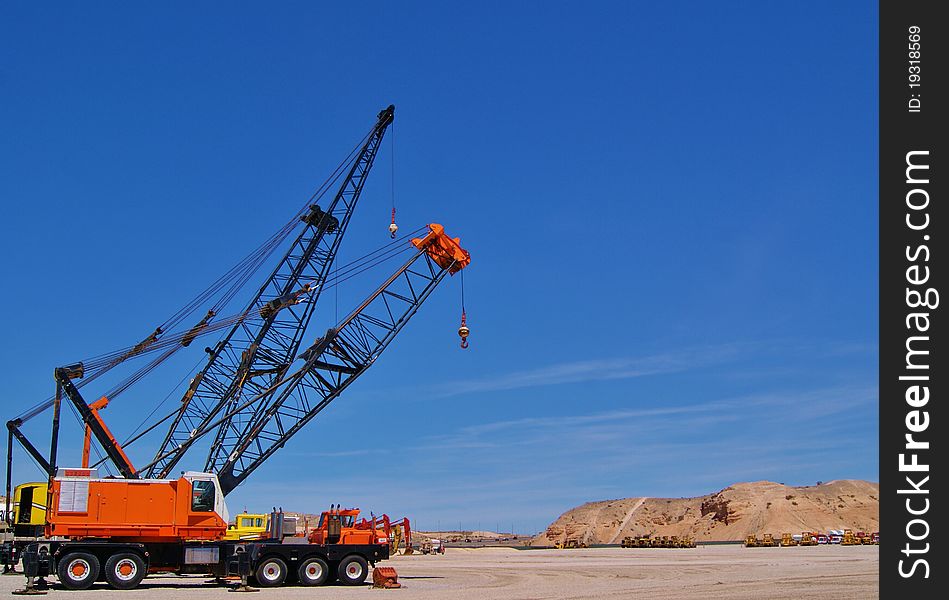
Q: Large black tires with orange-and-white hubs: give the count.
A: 5